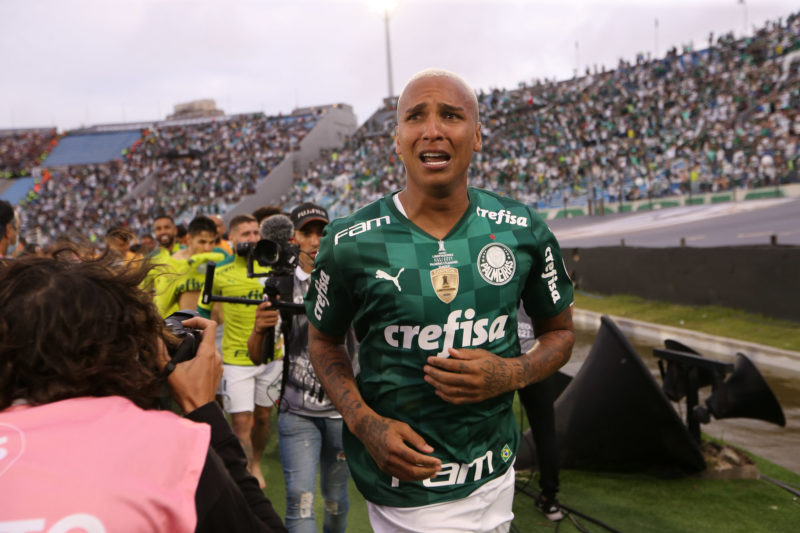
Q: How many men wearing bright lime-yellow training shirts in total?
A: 3